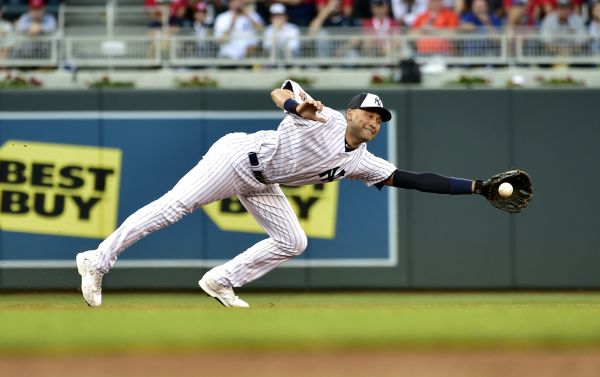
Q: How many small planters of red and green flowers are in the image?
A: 7